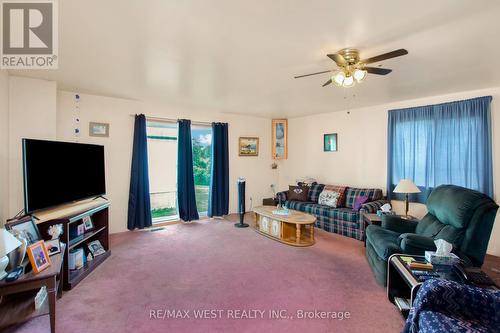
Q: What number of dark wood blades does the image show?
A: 5